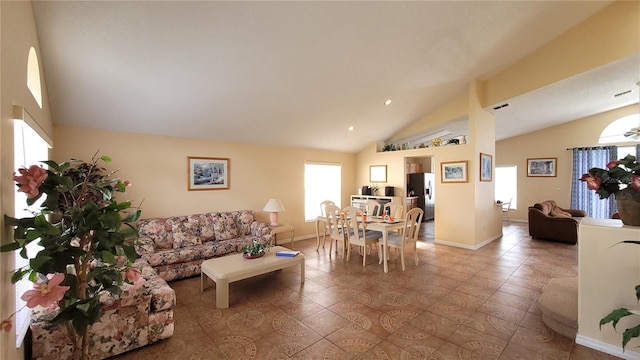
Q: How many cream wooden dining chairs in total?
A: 6